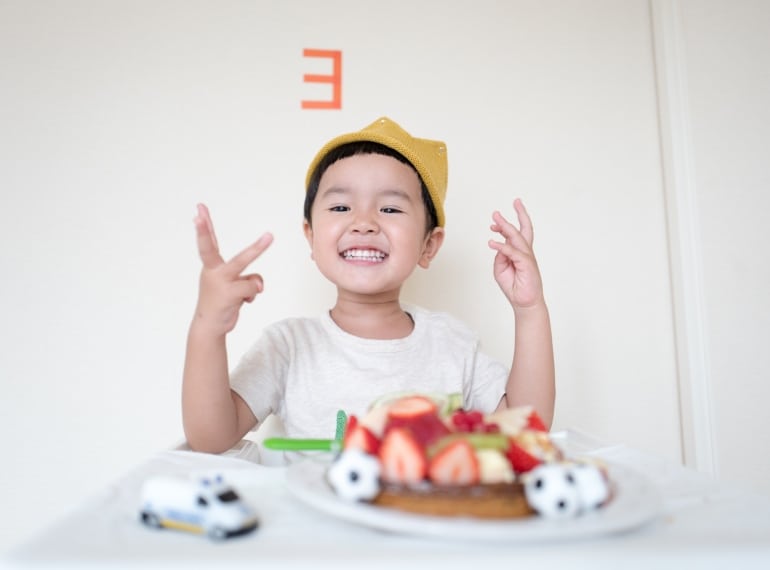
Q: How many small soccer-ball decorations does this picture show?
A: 3